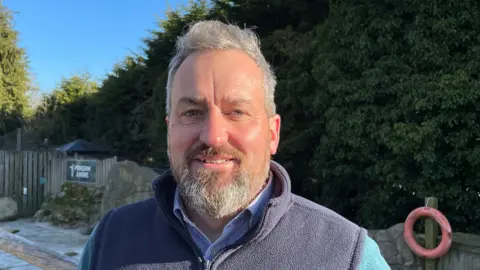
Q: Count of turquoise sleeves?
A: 2